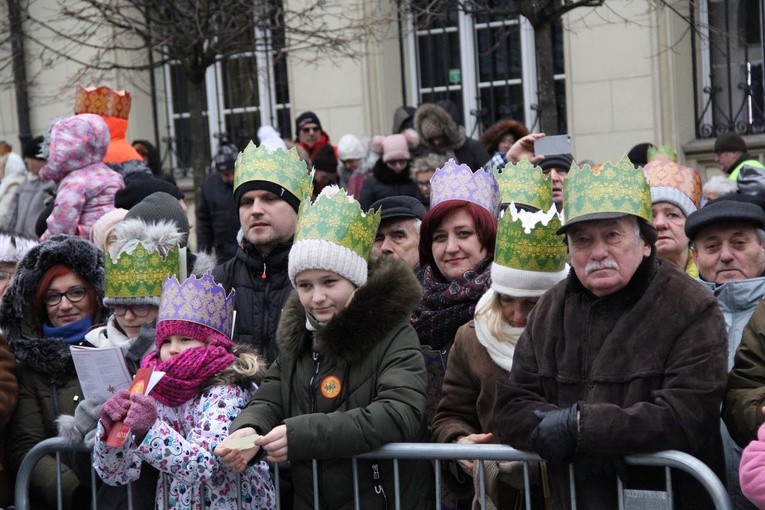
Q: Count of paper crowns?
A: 11